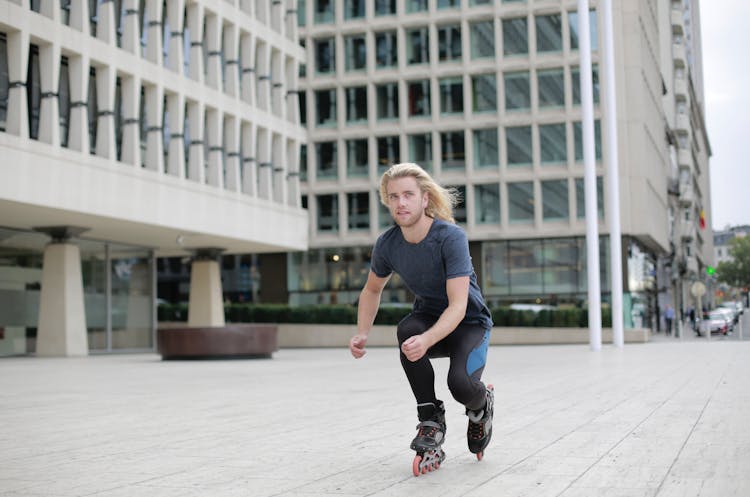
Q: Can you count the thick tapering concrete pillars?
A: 2